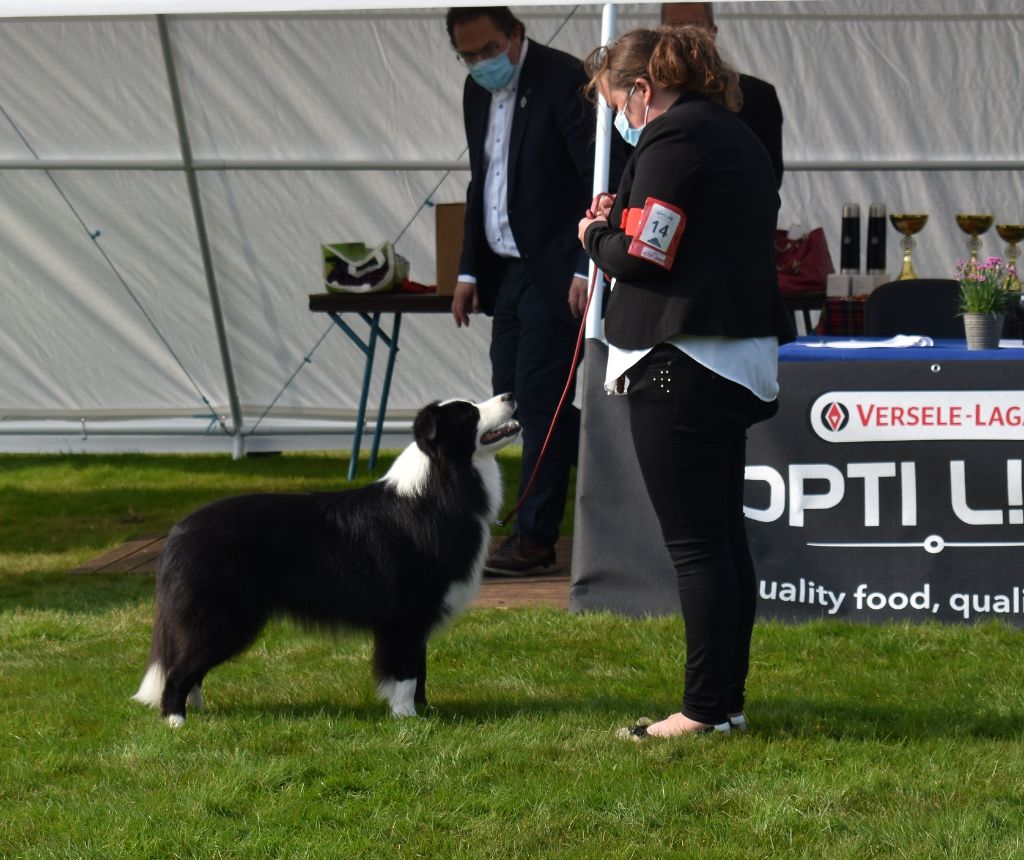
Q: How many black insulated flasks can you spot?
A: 2